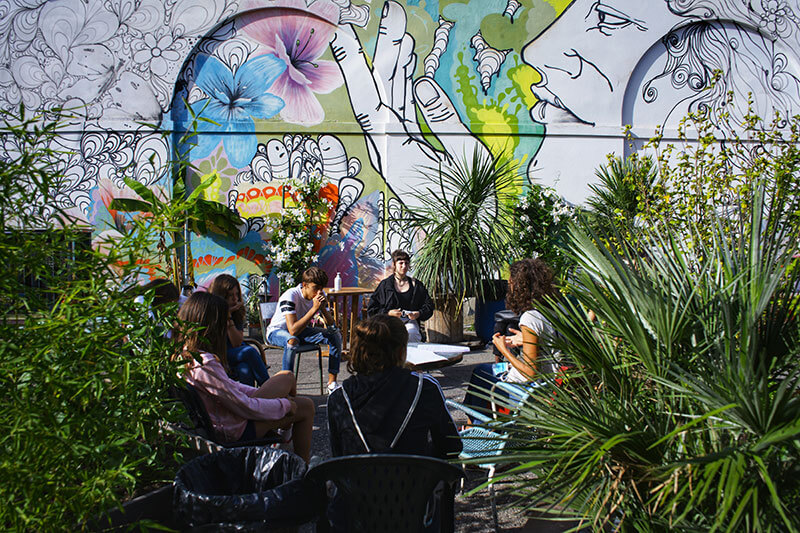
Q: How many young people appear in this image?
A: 7